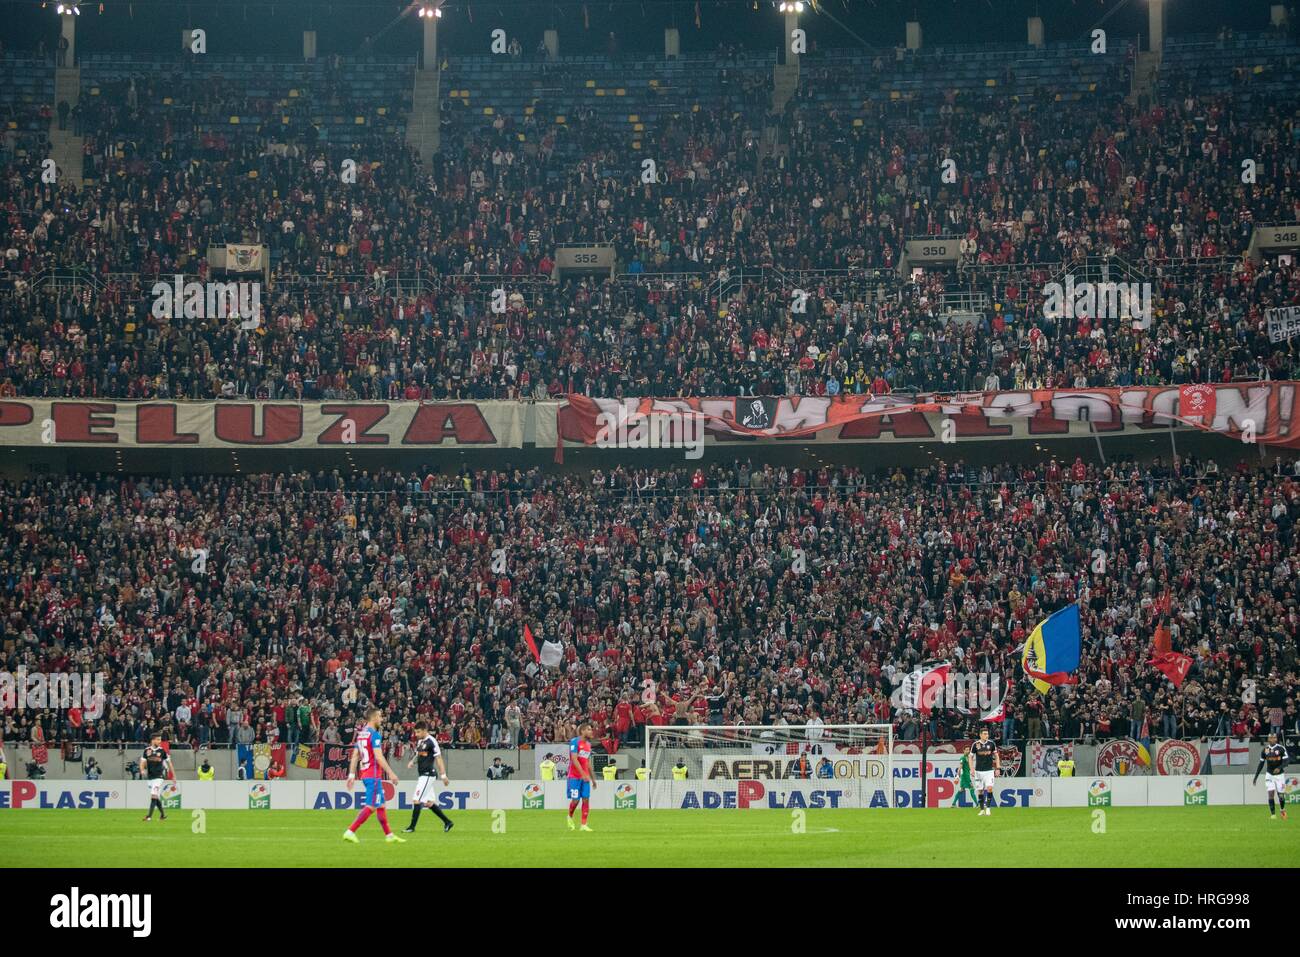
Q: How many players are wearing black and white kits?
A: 4